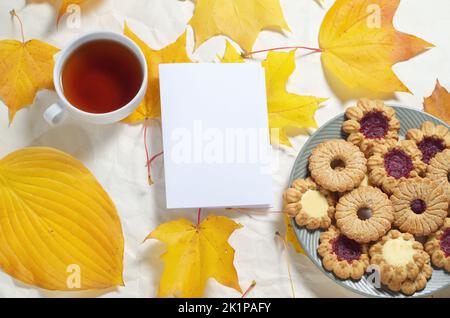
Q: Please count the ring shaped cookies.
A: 4